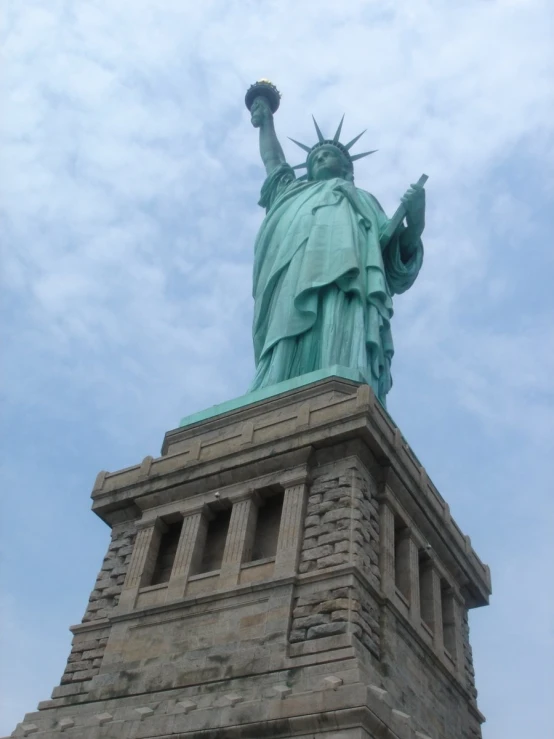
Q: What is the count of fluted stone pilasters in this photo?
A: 8